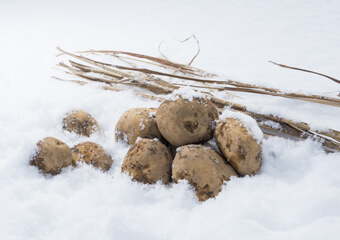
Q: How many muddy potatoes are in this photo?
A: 8